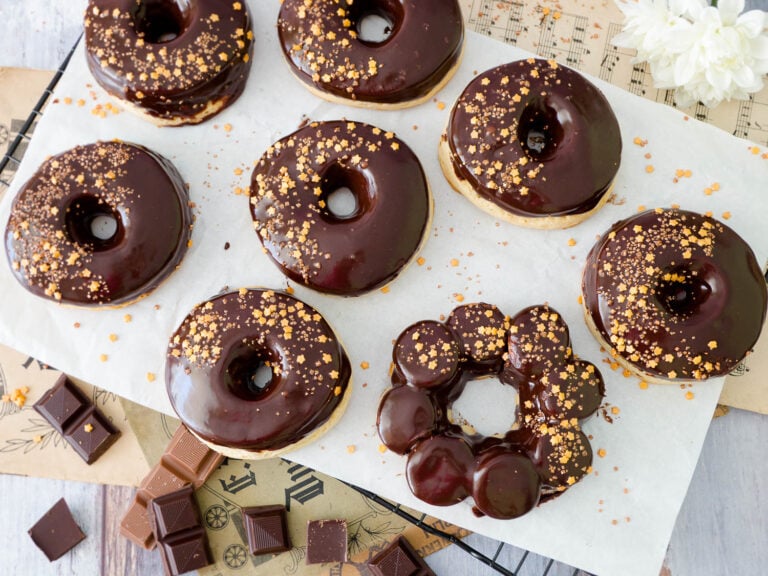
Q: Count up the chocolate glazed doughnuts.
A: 8